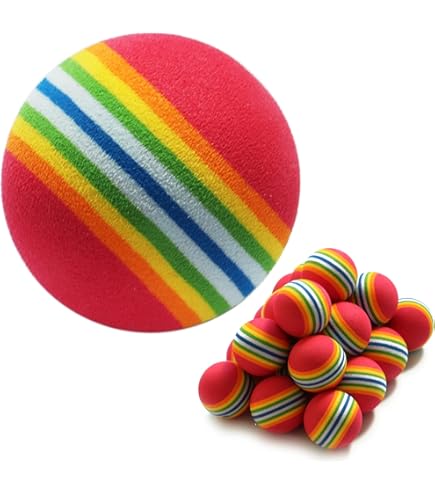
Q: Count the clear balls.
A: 0